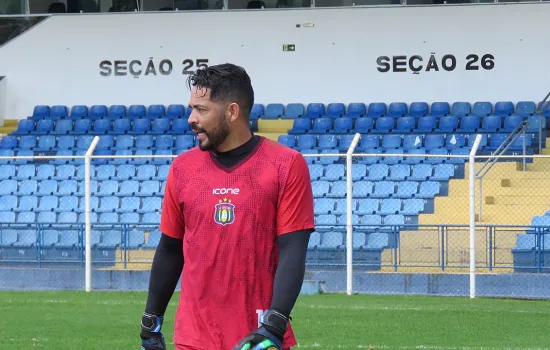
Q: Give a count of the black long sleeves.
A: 2